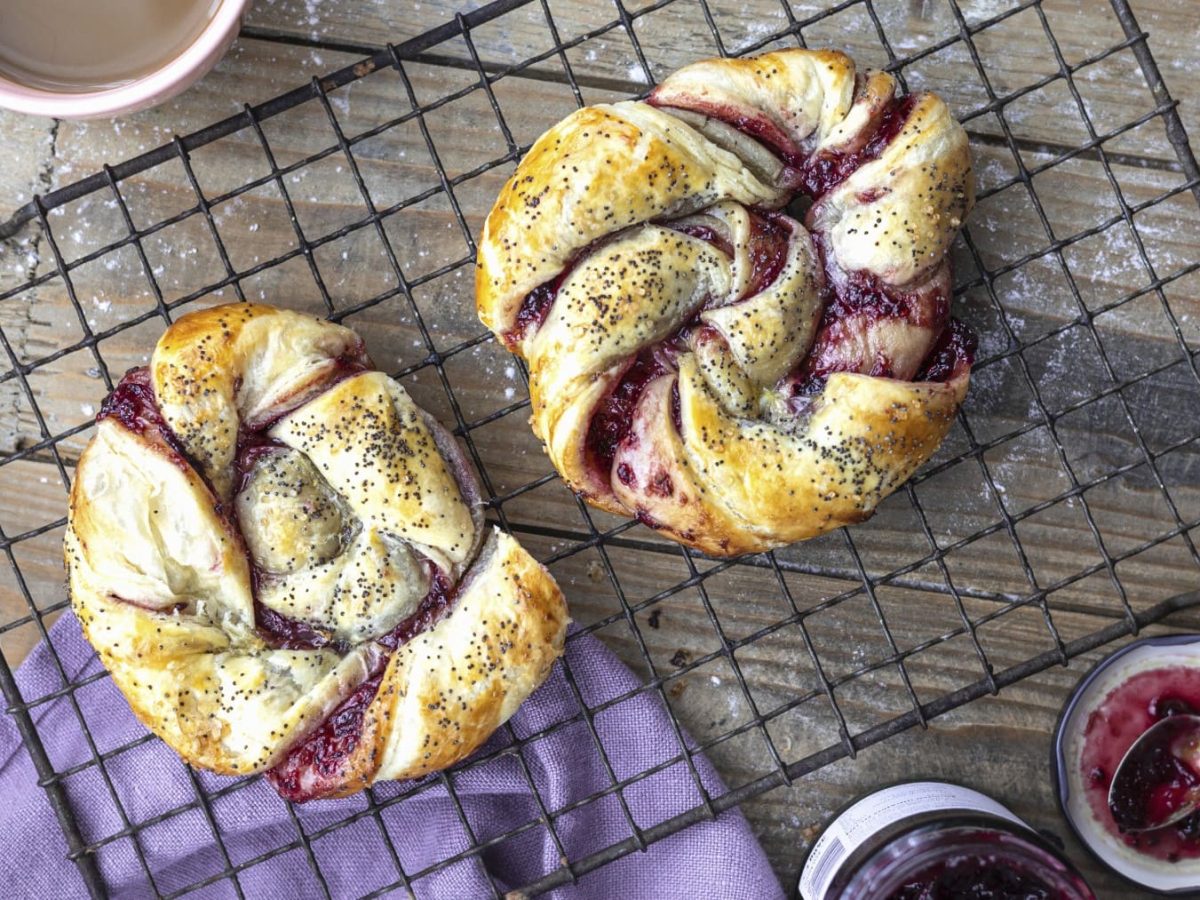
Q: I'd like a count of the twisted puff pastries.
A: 2